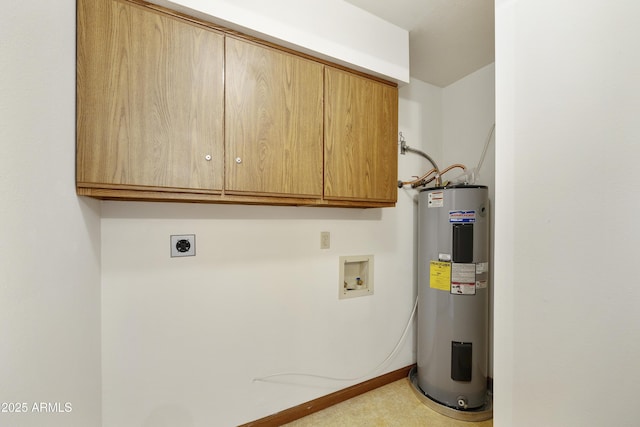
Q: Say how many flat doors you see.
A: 3